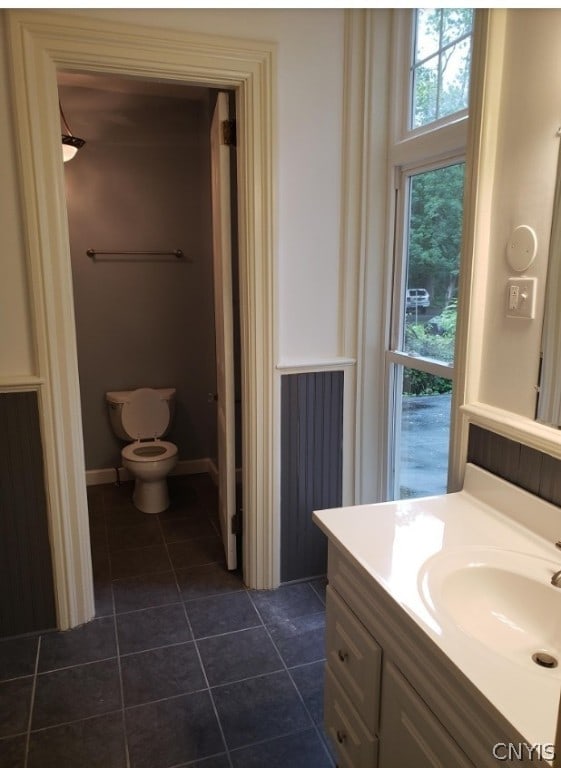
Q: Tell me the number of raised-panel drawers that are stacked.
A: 2